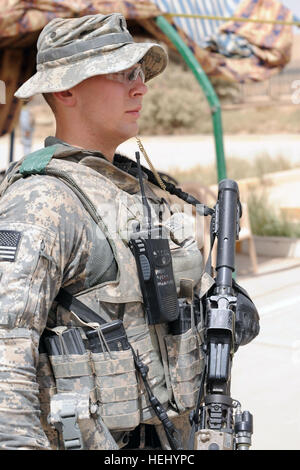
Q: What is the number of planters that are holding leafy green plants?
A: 1